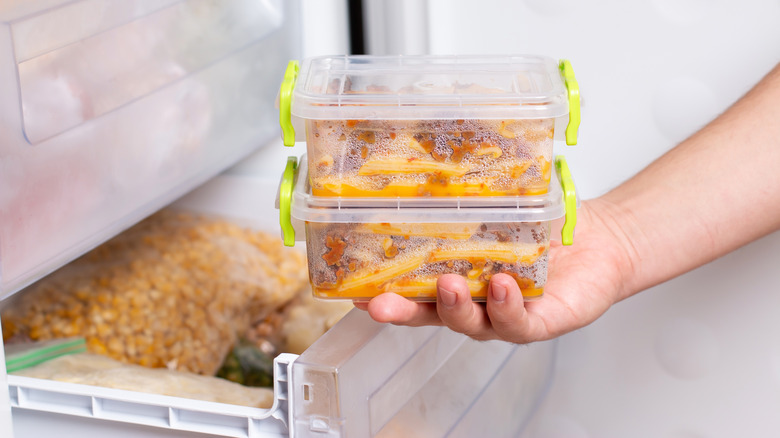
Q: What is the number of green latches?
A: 4